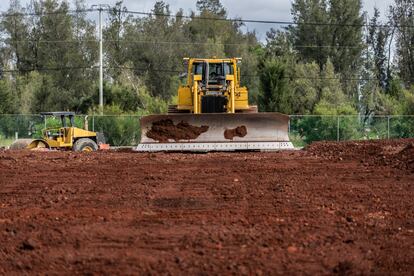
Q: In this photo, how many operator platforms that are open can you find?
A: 1